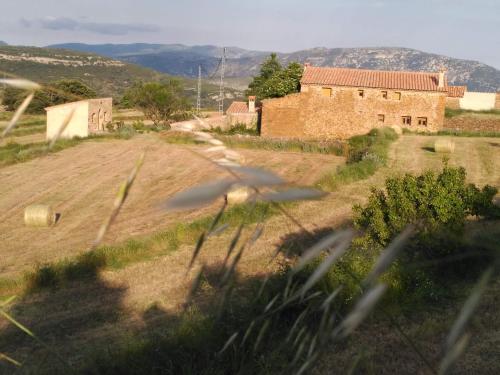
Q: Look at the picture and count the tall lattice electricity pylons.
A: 2